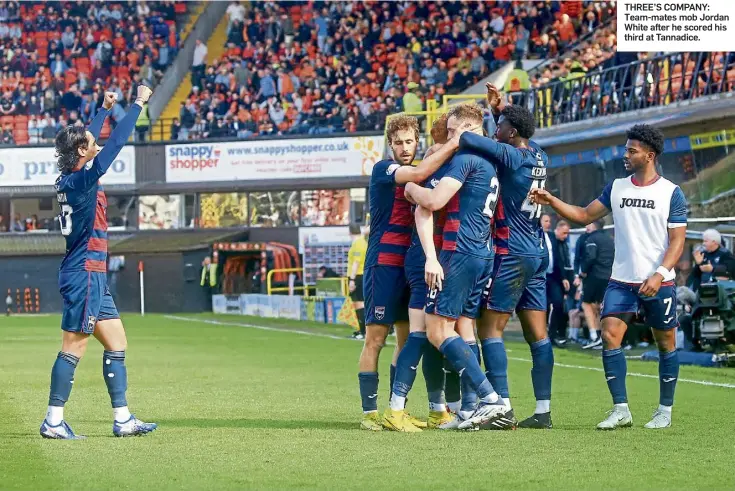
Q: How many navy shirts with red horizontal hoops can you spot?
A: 5